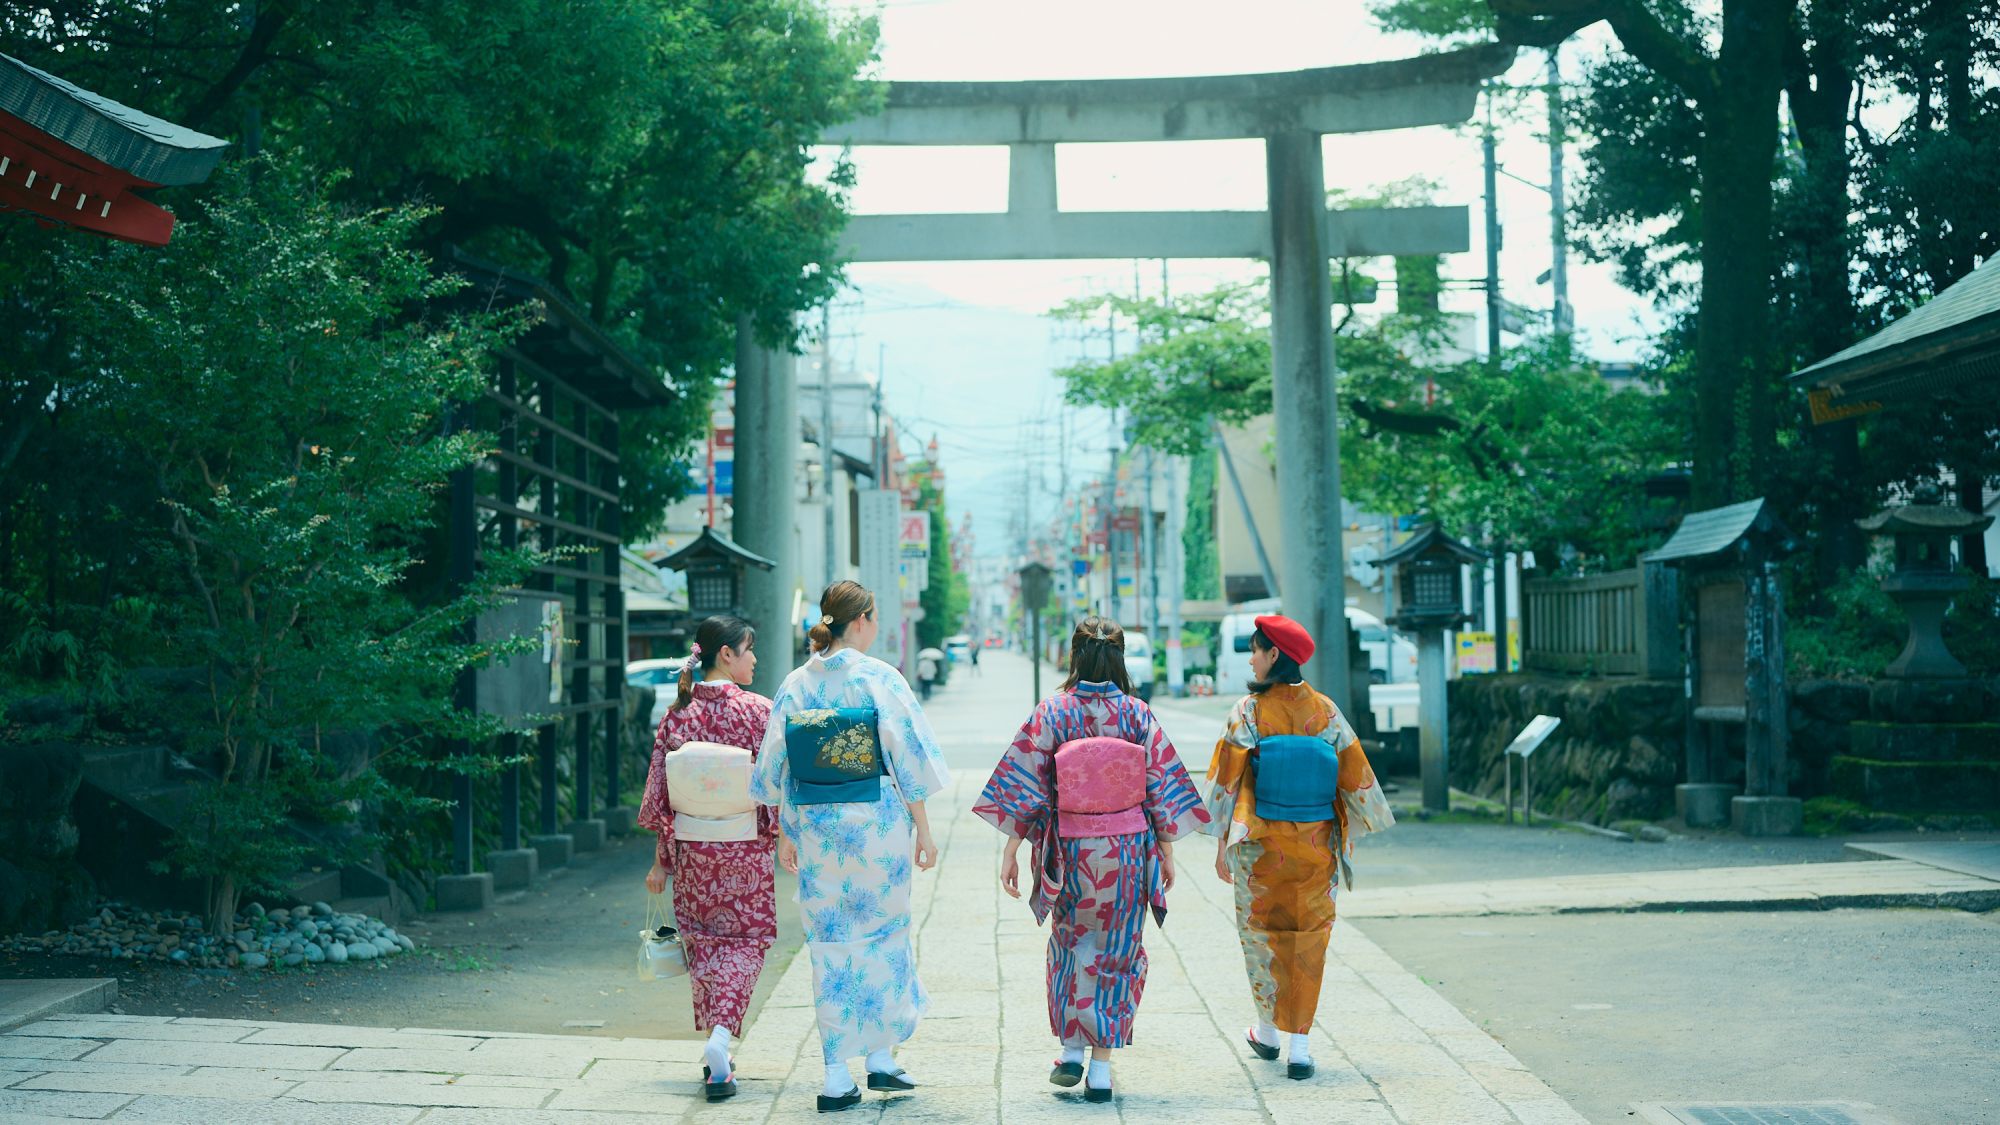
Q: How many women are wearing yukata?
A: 4